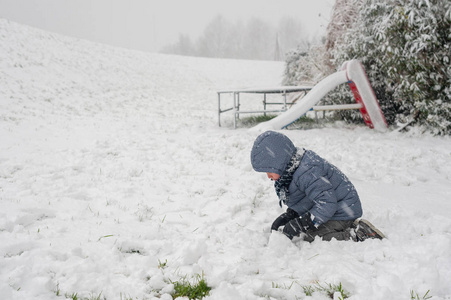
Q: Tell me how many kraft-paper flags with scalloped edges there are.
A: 0